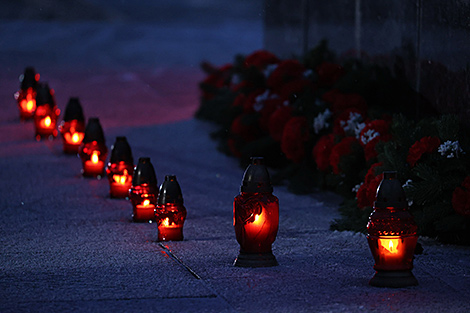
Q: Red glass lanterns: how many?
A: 9